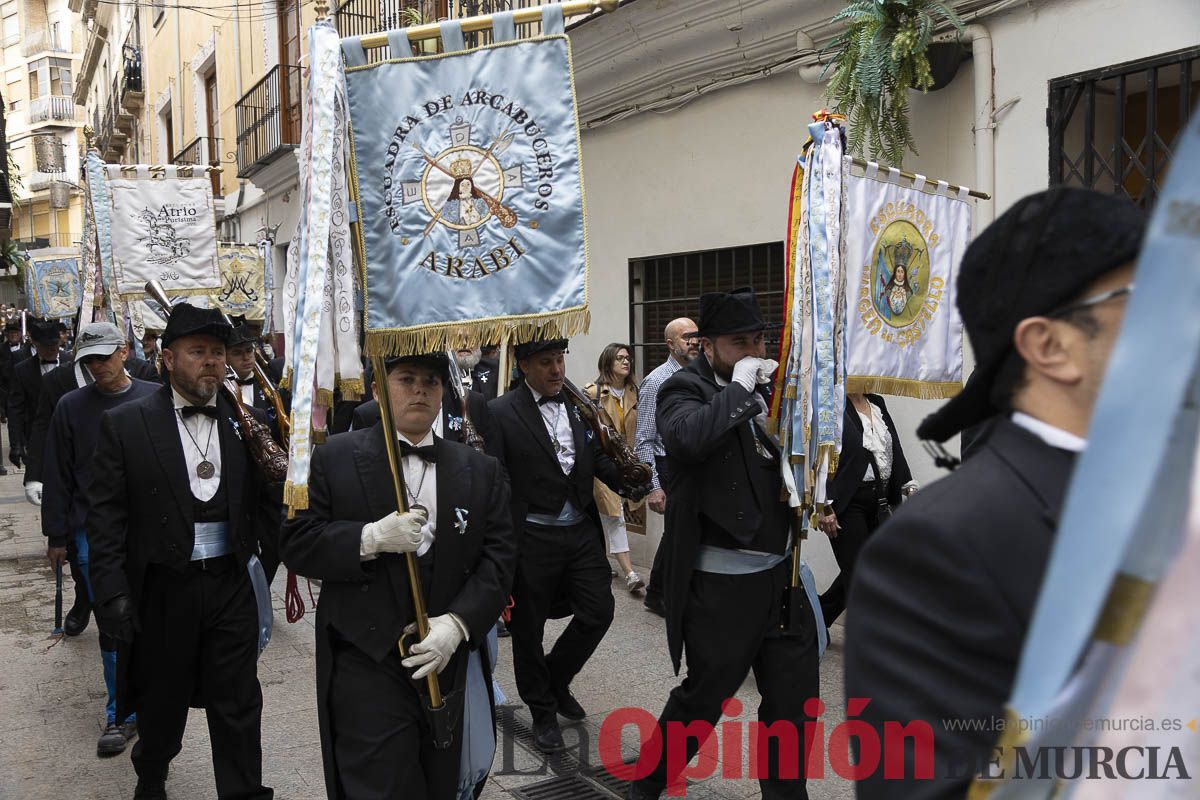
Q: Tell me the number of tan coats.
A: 1